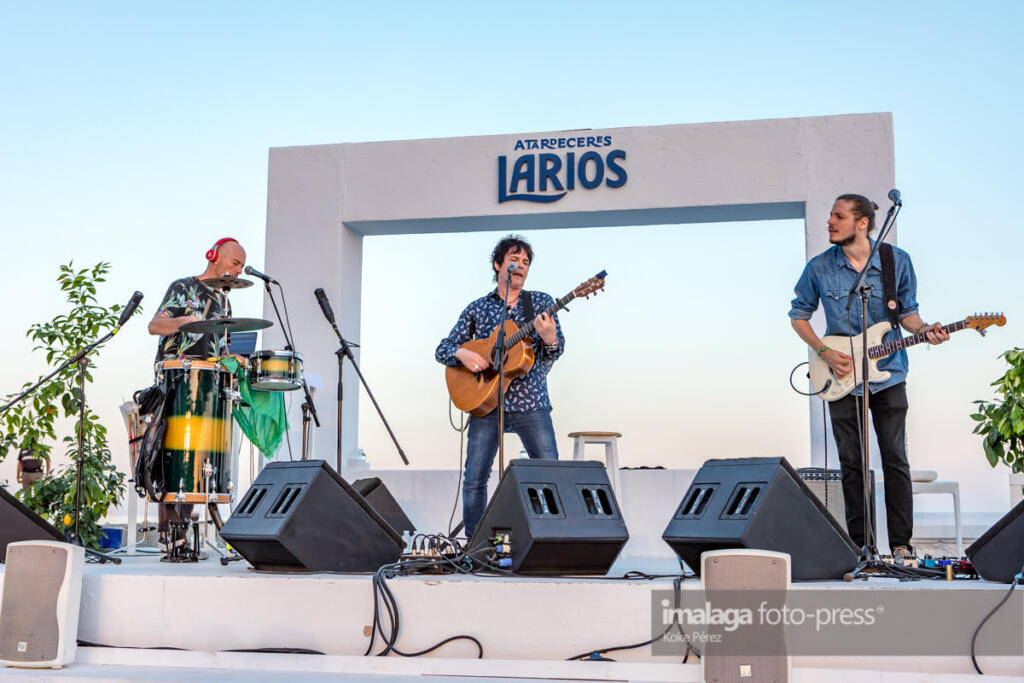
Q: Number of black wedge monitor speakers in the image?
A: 6